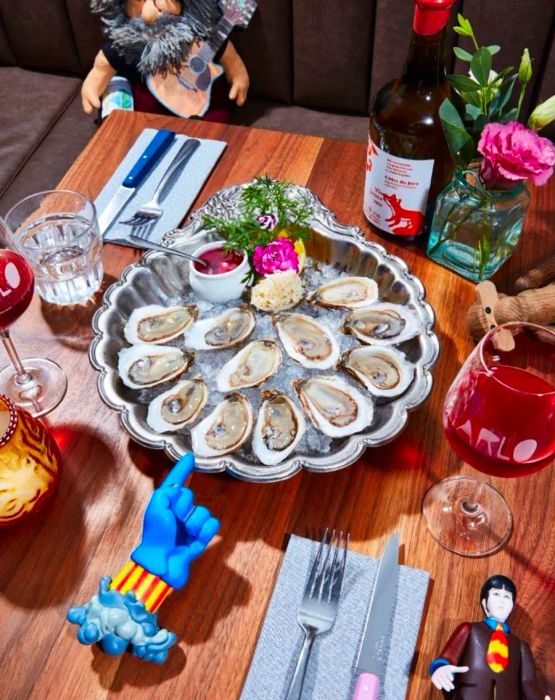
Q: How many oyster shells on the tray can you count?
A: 12